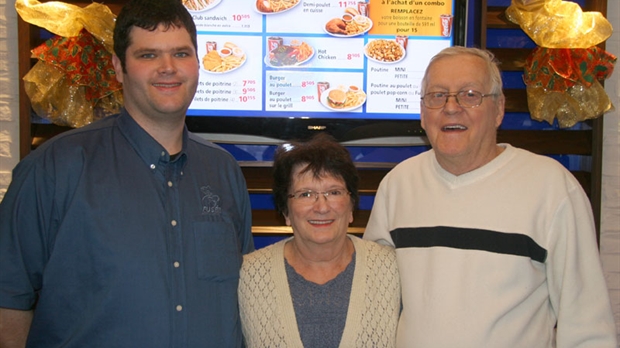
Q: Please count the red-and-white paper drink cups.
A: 6